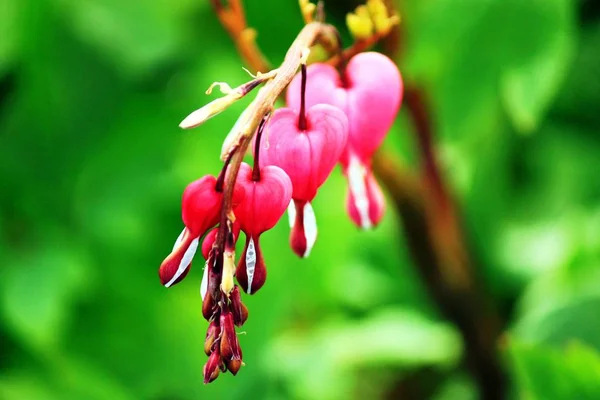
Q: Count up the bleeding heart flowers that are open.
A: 4